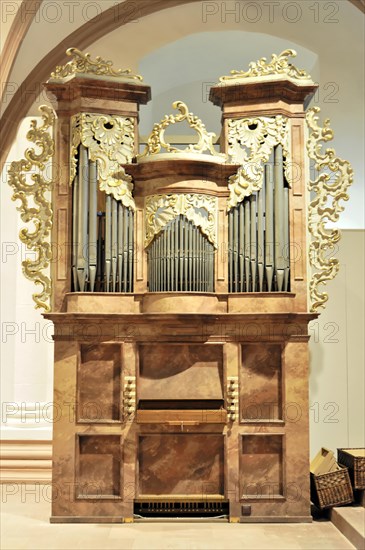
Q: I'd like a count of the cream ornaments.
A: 8